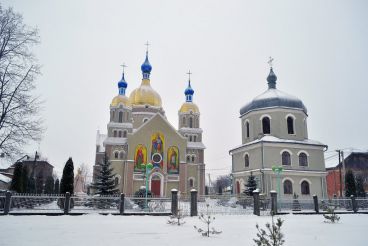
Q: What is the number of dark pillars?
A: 9